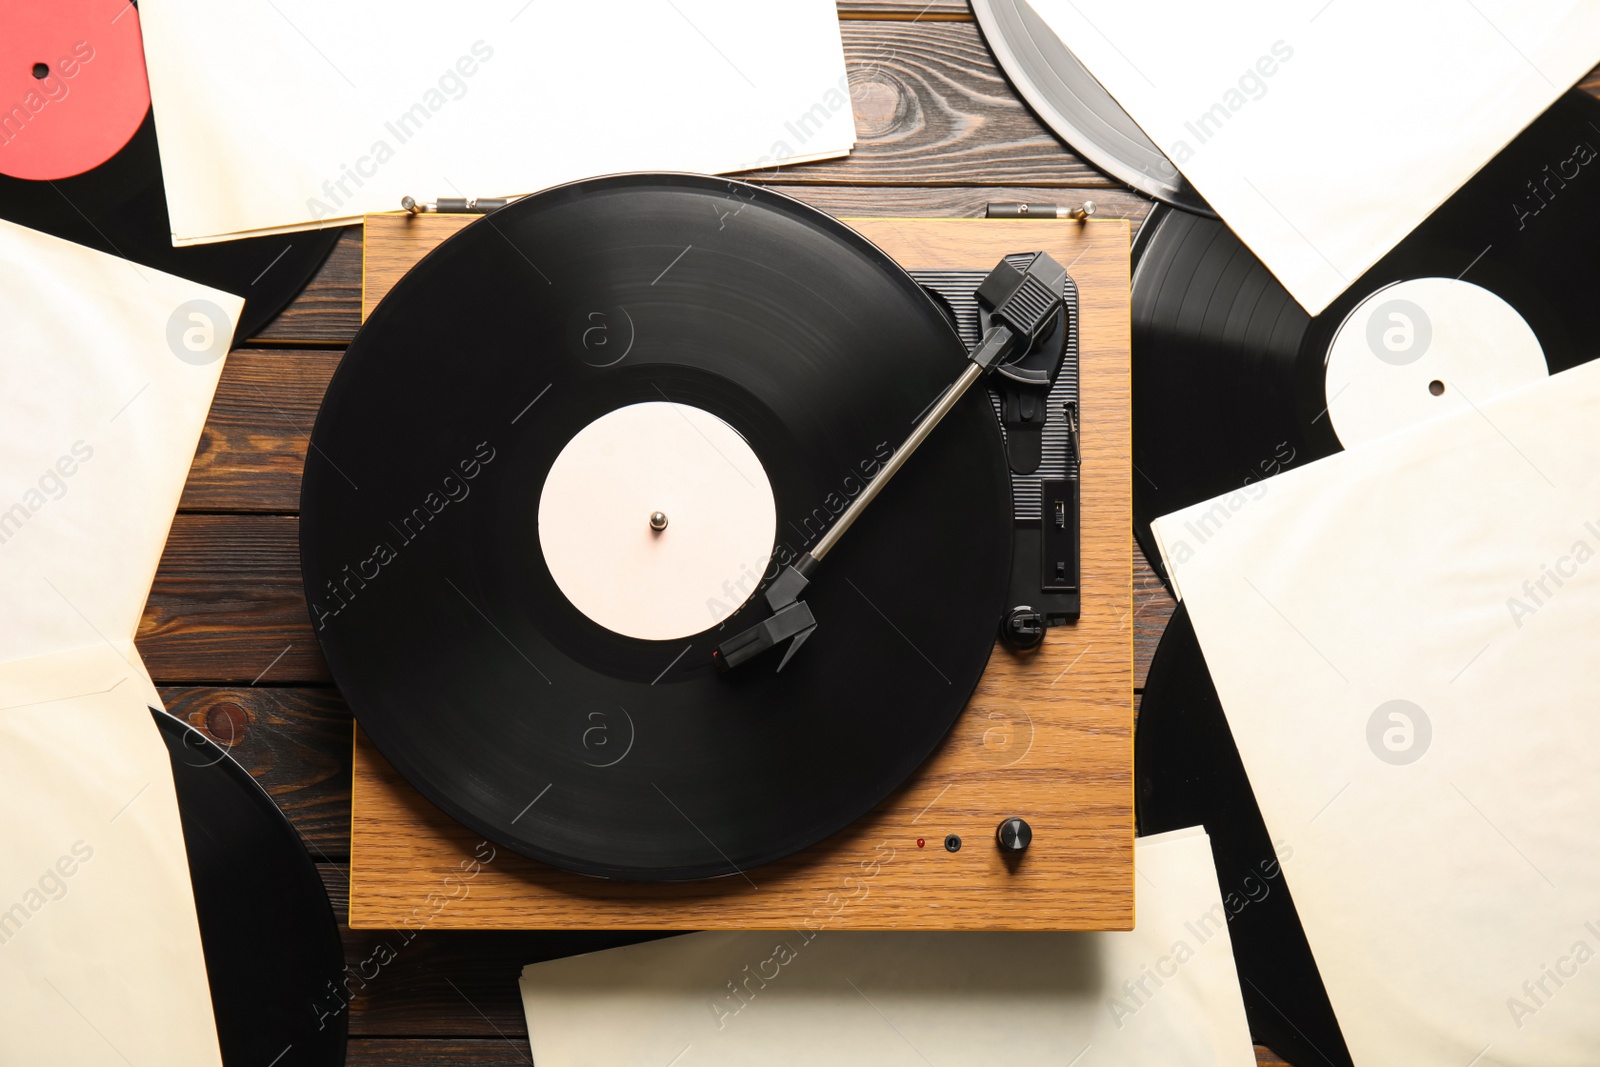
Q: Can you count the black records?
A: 6